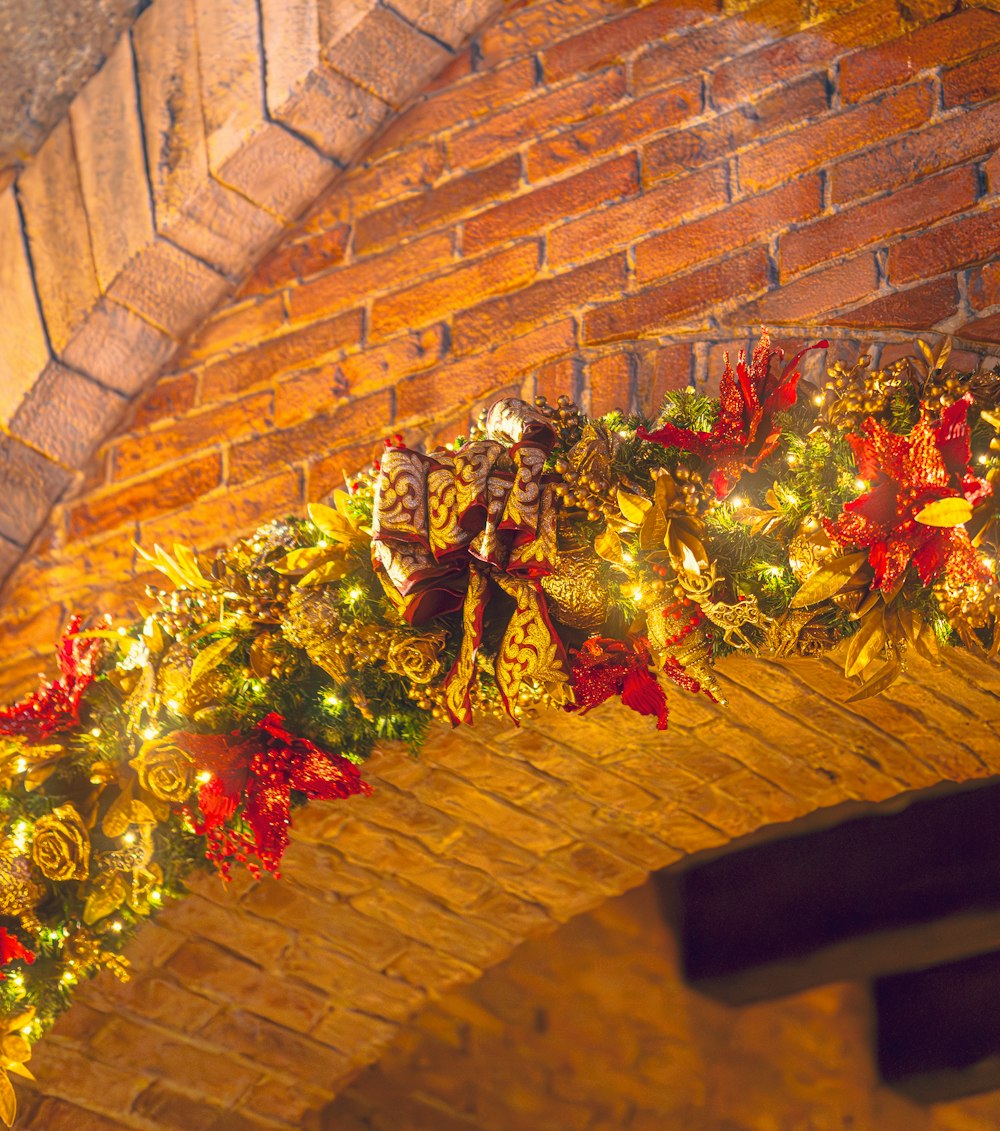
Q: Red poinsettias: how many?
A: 6